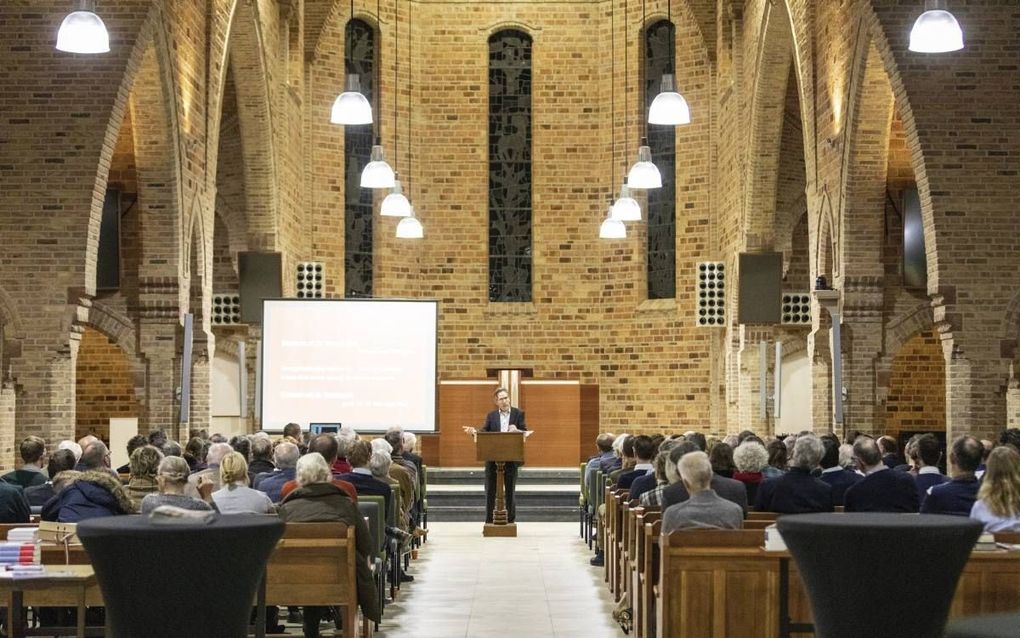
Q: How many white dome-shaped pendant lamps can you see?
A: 10